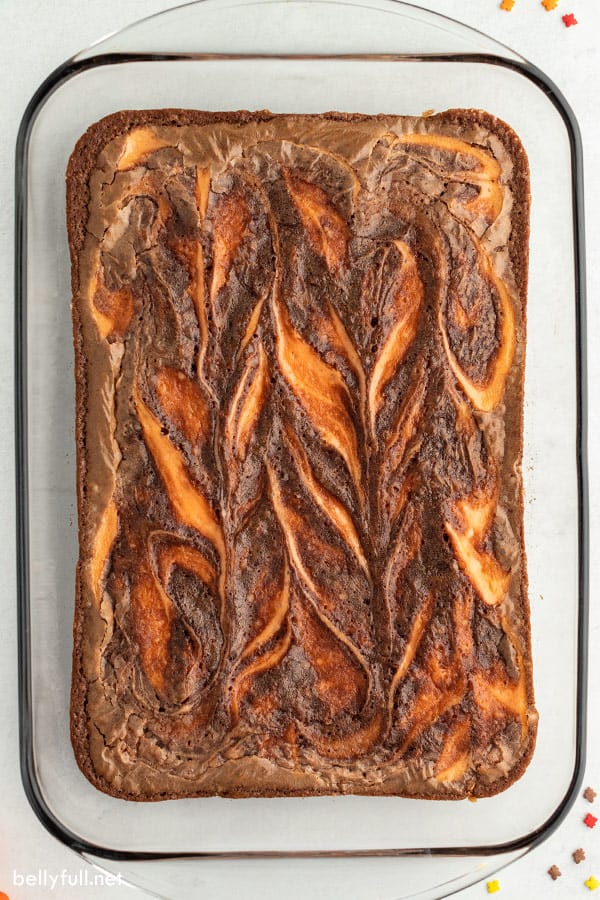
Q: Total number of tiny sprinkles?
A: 9